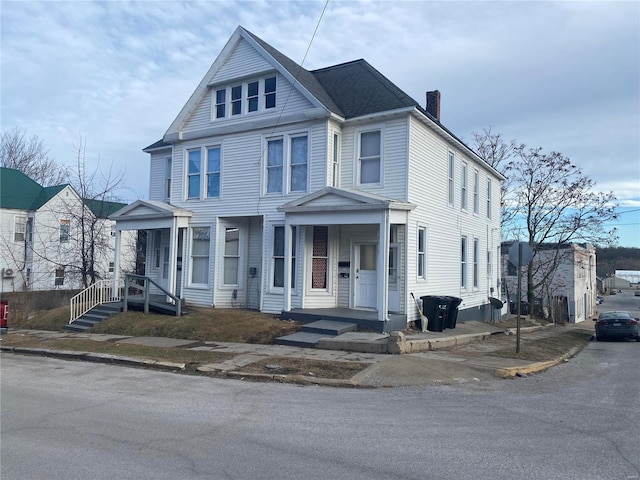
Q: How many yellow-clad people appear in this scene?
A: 0